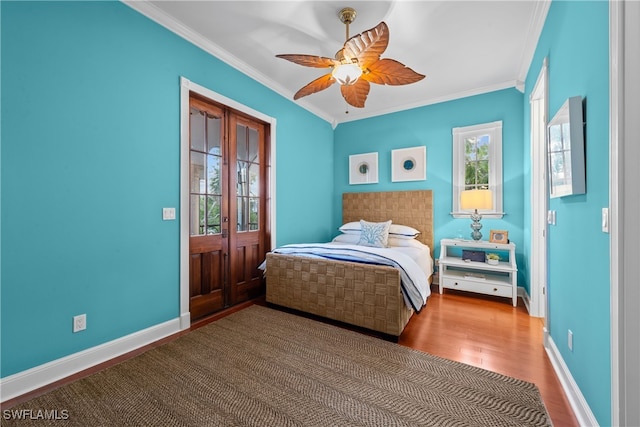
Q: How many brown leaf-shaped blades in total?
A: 5